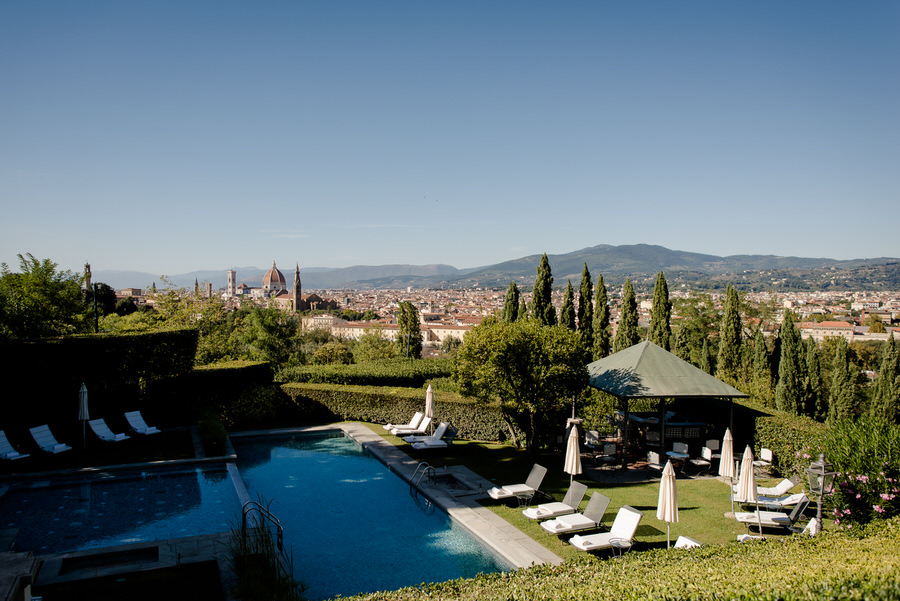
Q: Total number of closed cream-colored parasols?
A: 6